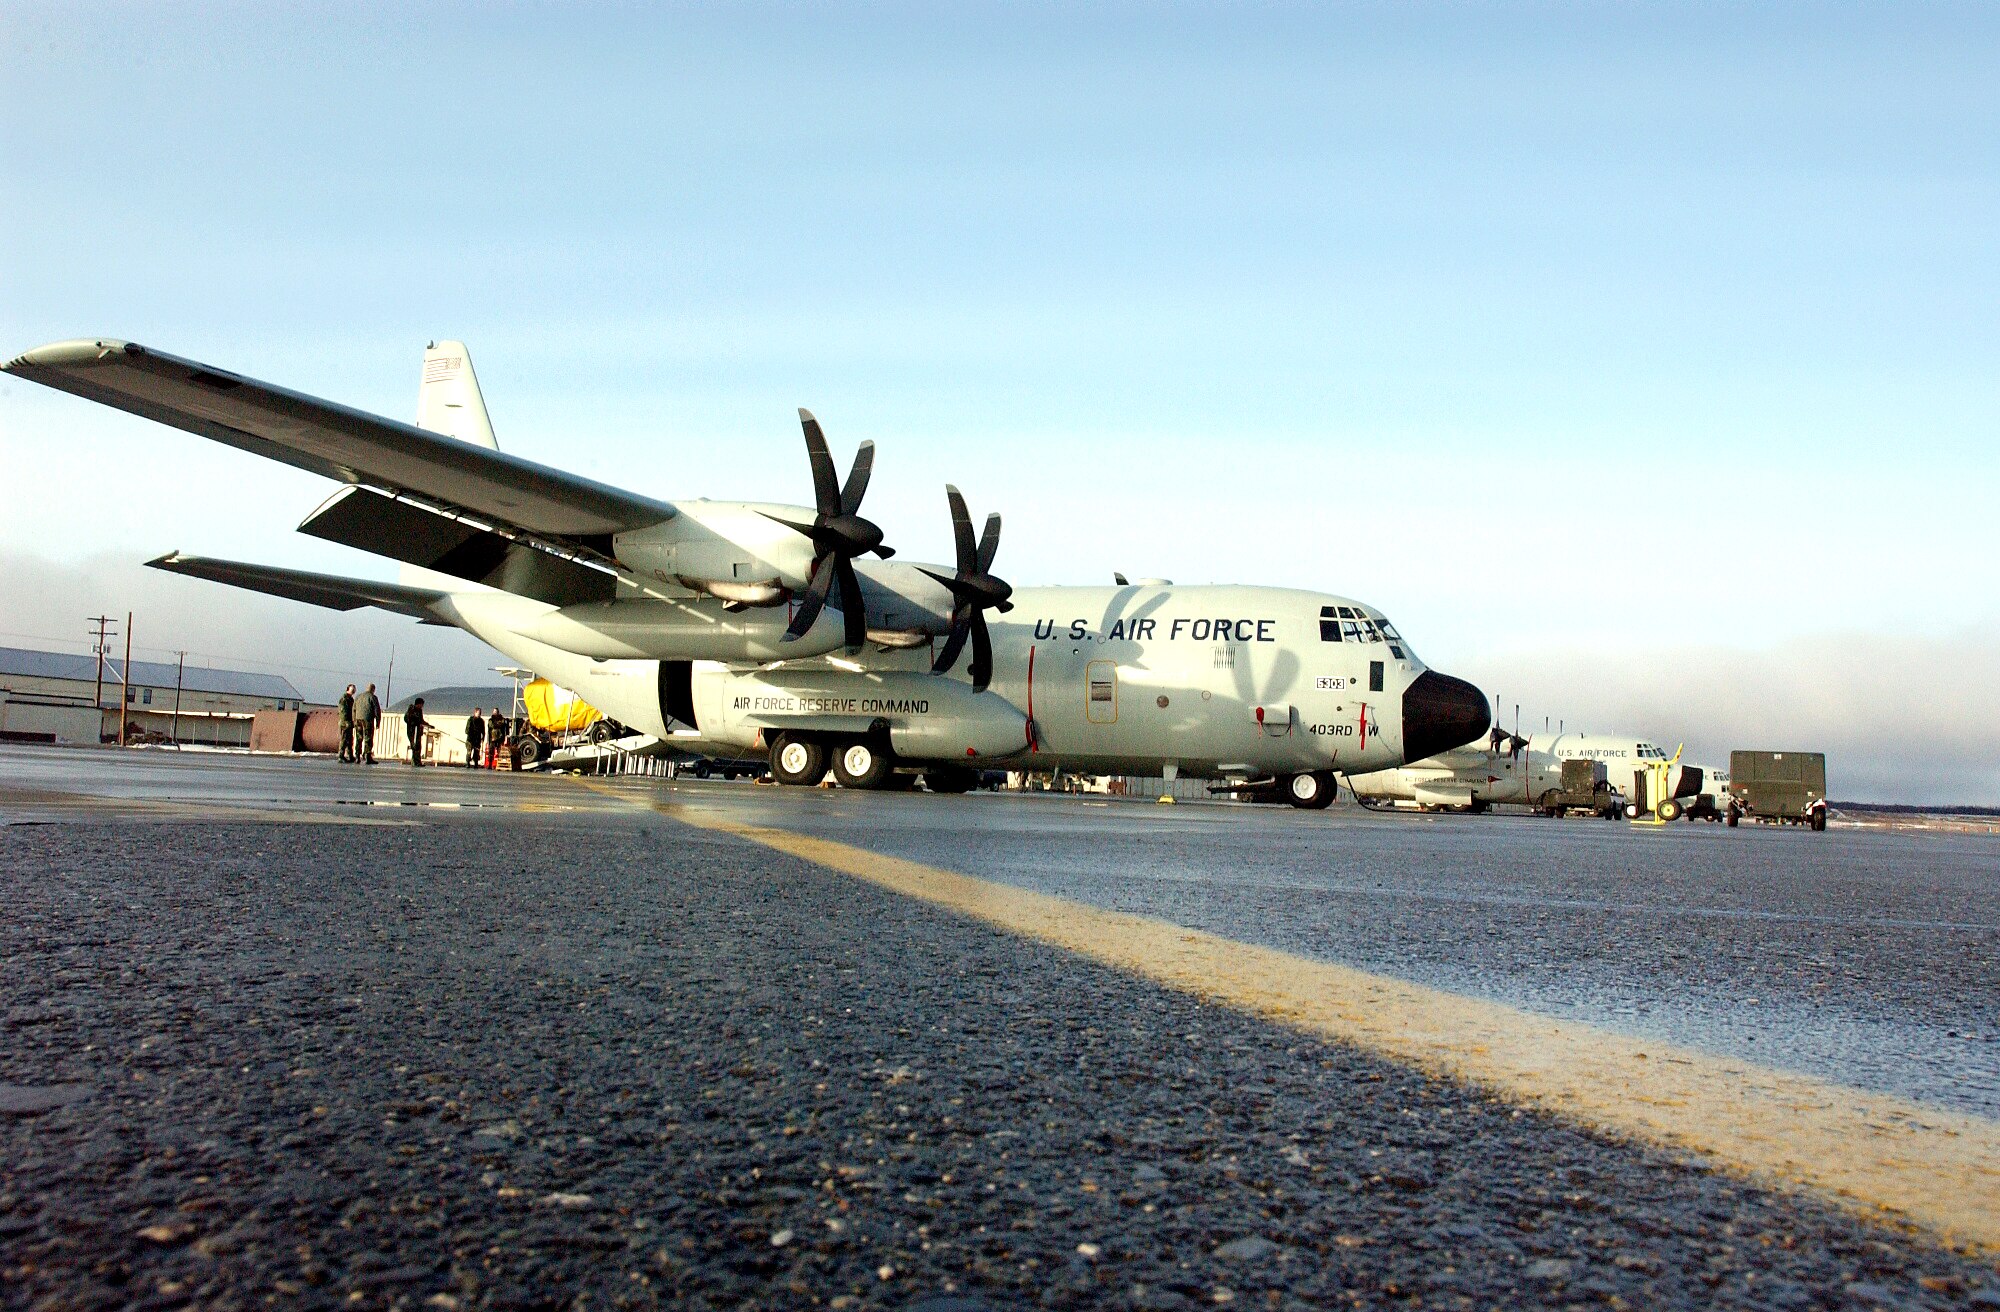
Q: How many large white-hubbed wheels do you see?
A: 3